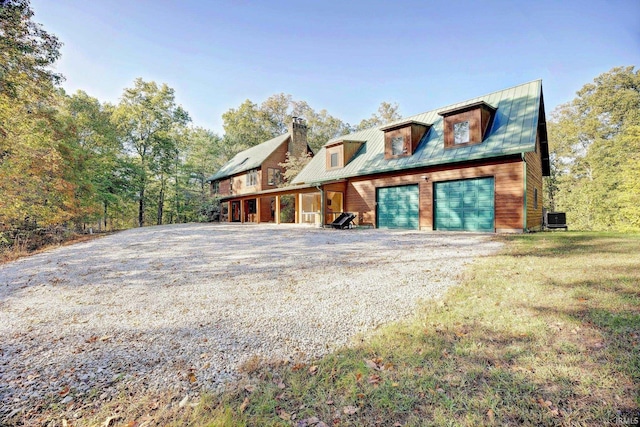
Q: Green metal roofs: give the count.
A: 2